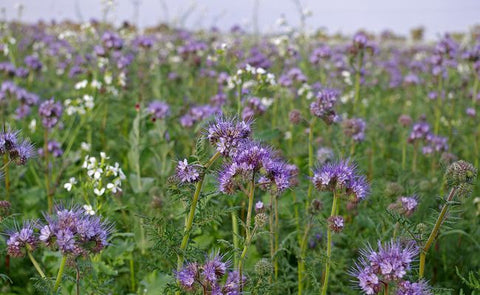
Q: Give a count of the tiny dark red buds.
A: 2